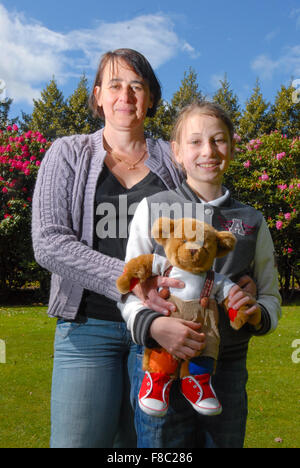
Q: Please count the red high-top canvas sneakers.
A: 2